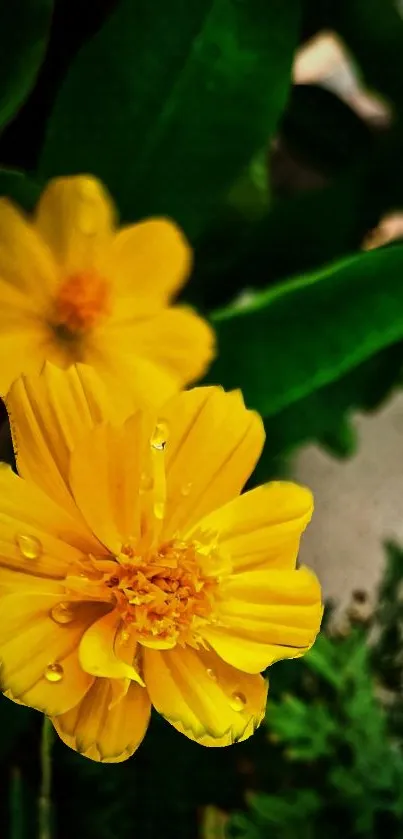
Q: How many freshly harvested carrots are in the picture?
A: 0